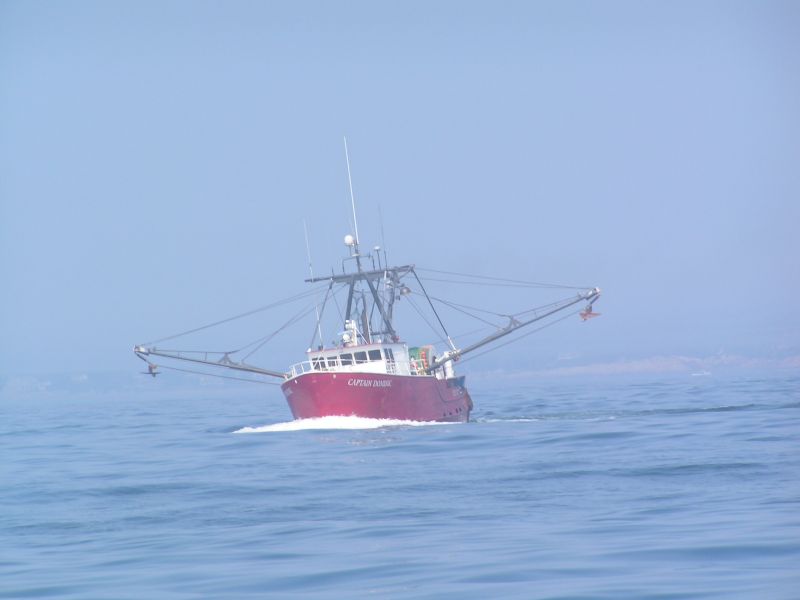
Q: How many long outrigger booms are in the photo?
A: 2